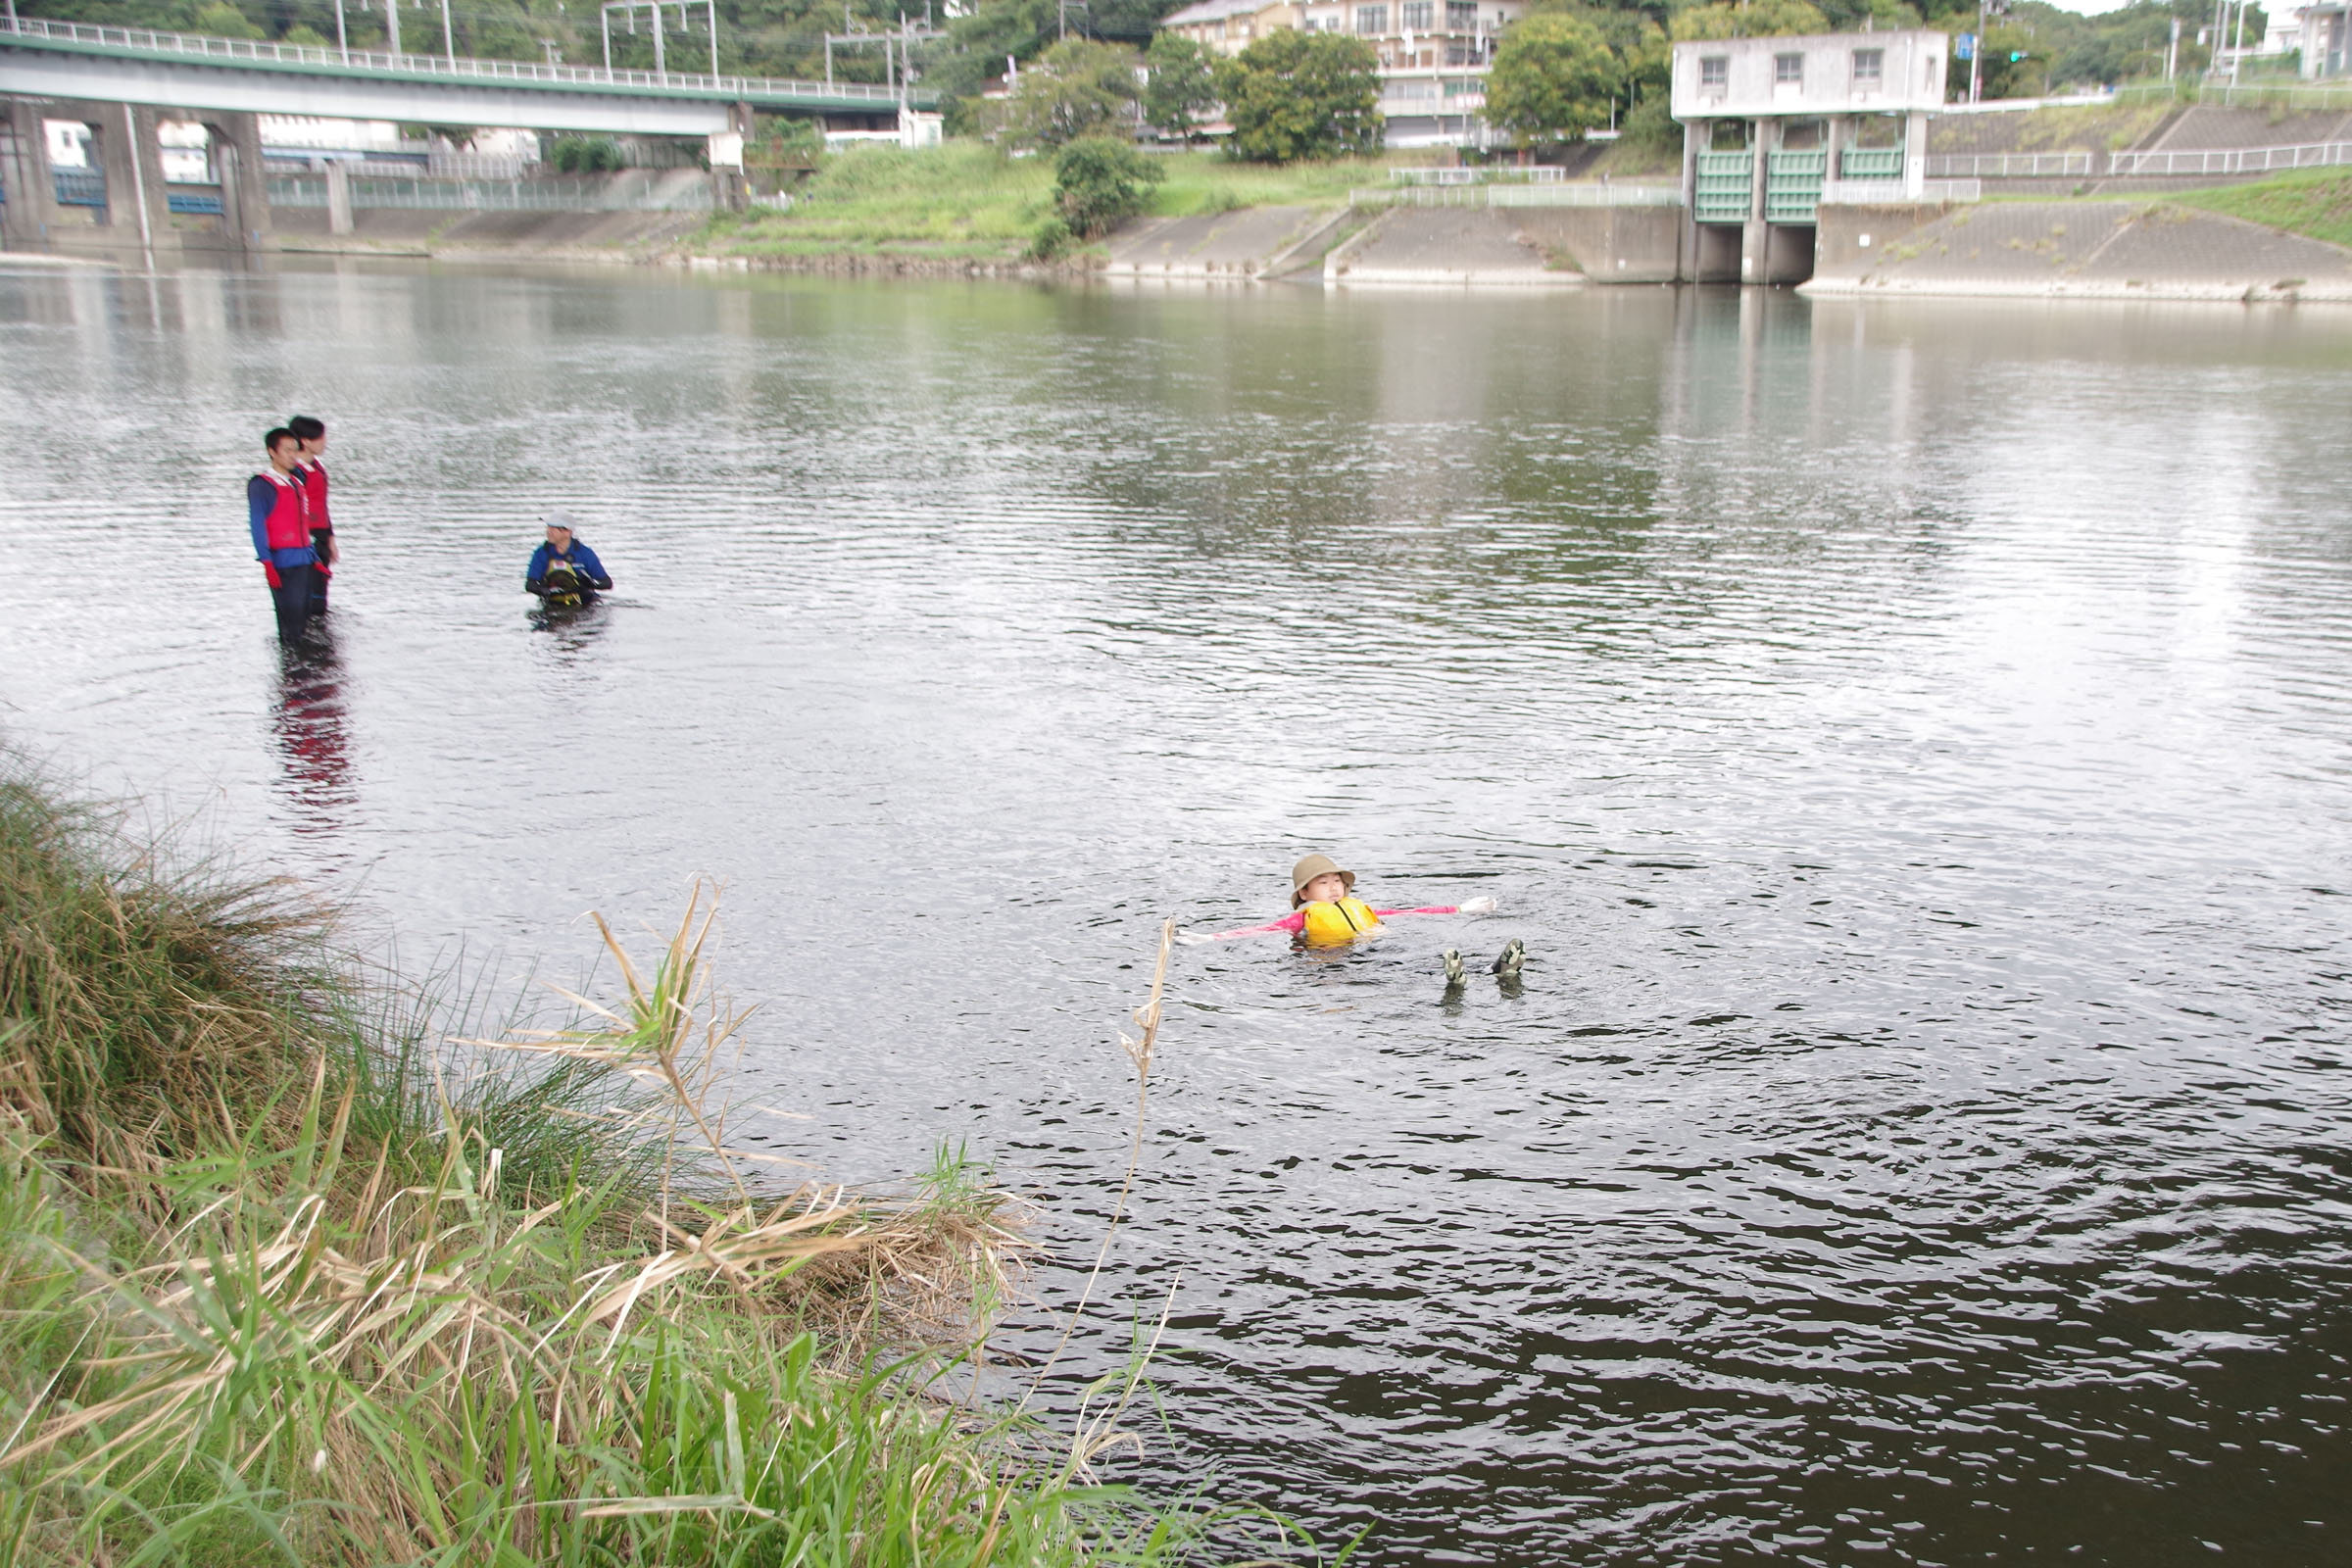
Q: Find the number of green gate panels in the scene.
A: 3